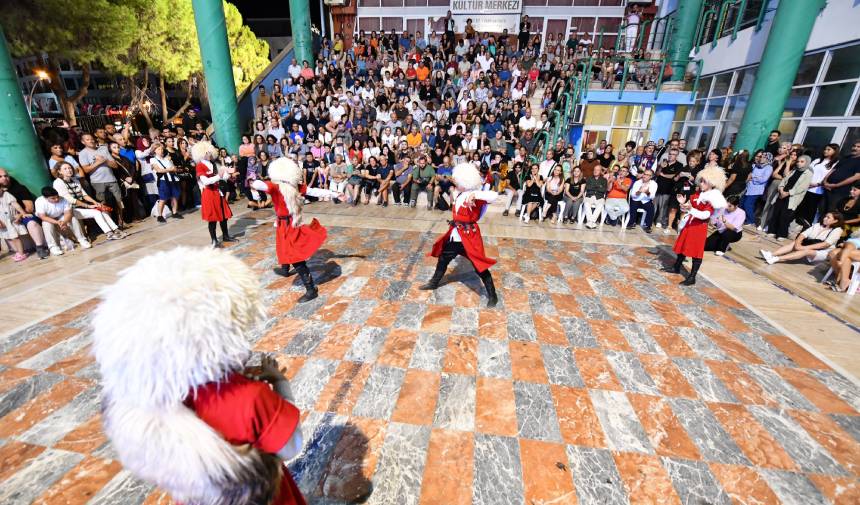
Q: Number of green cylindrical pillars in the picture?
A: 5